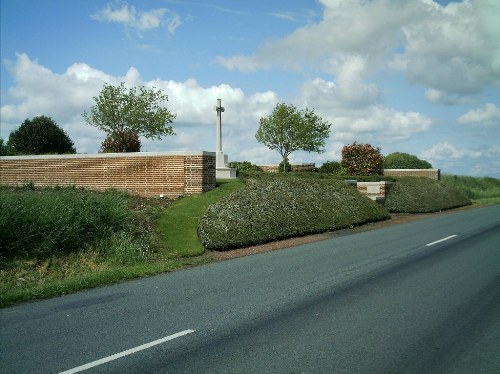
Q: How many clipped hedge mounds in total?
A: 2